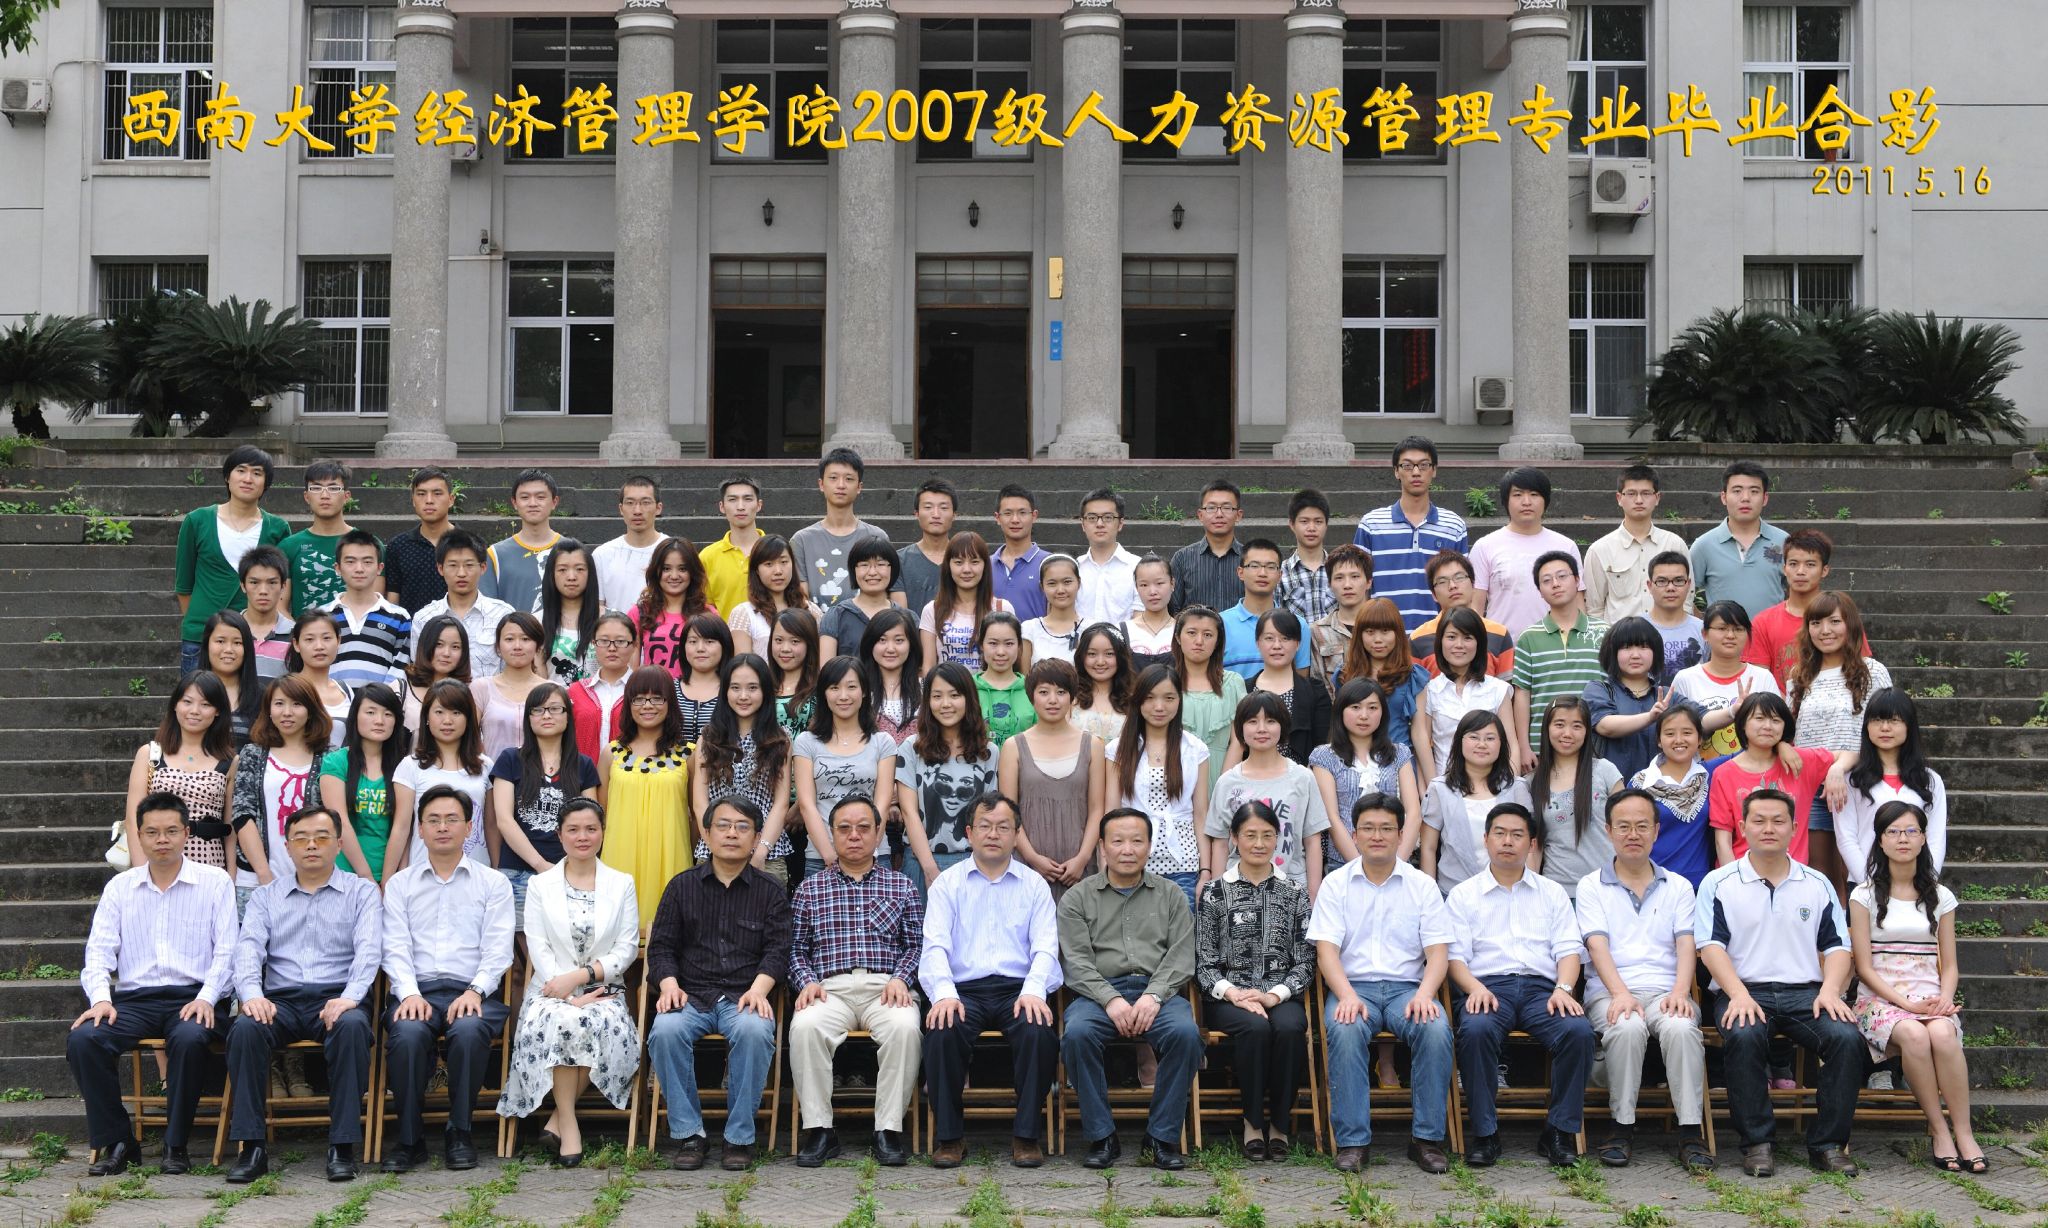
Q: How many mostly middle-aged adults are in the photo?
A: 14